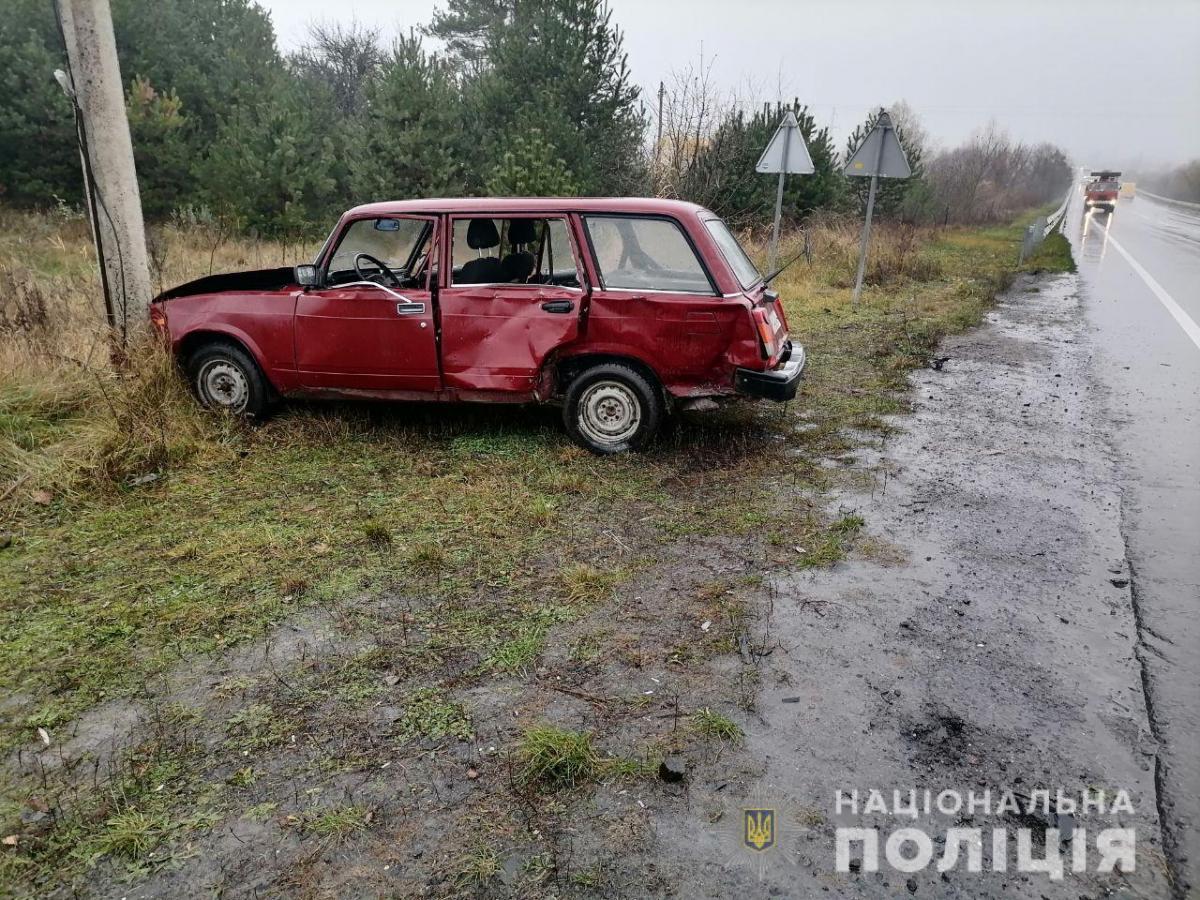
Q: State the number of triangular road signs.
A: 2